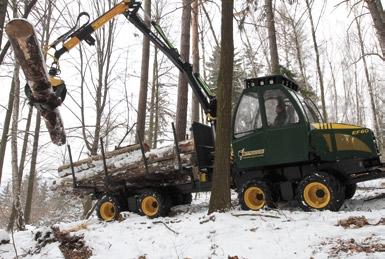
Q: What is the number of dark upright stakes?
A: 4